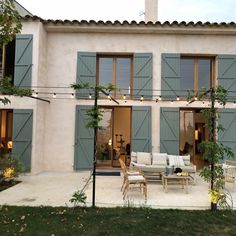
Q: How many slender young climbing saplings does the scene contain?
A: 2